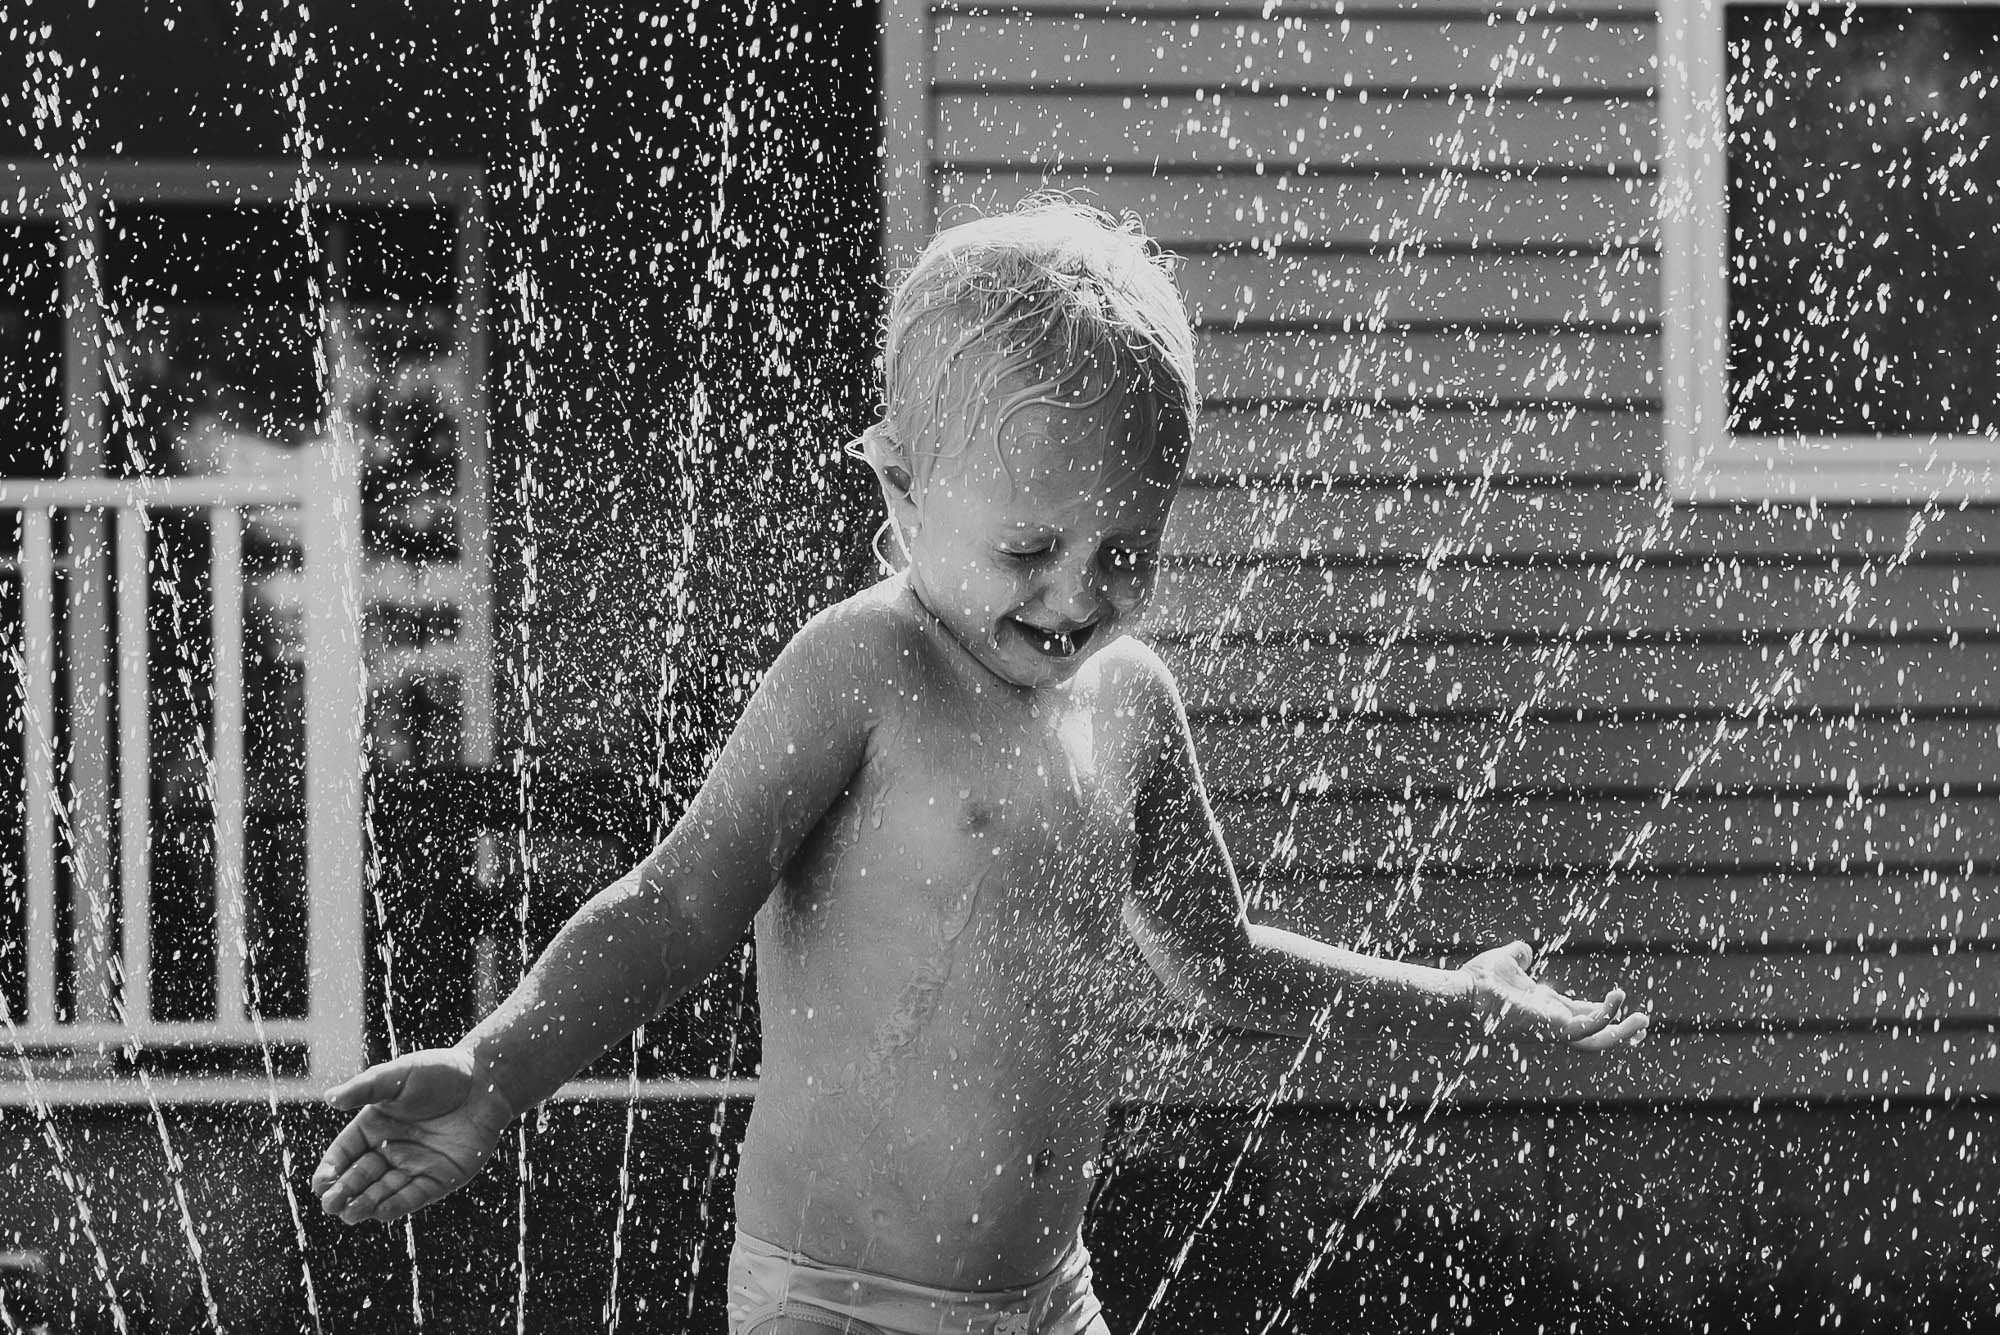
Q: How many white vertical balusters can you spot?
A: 3